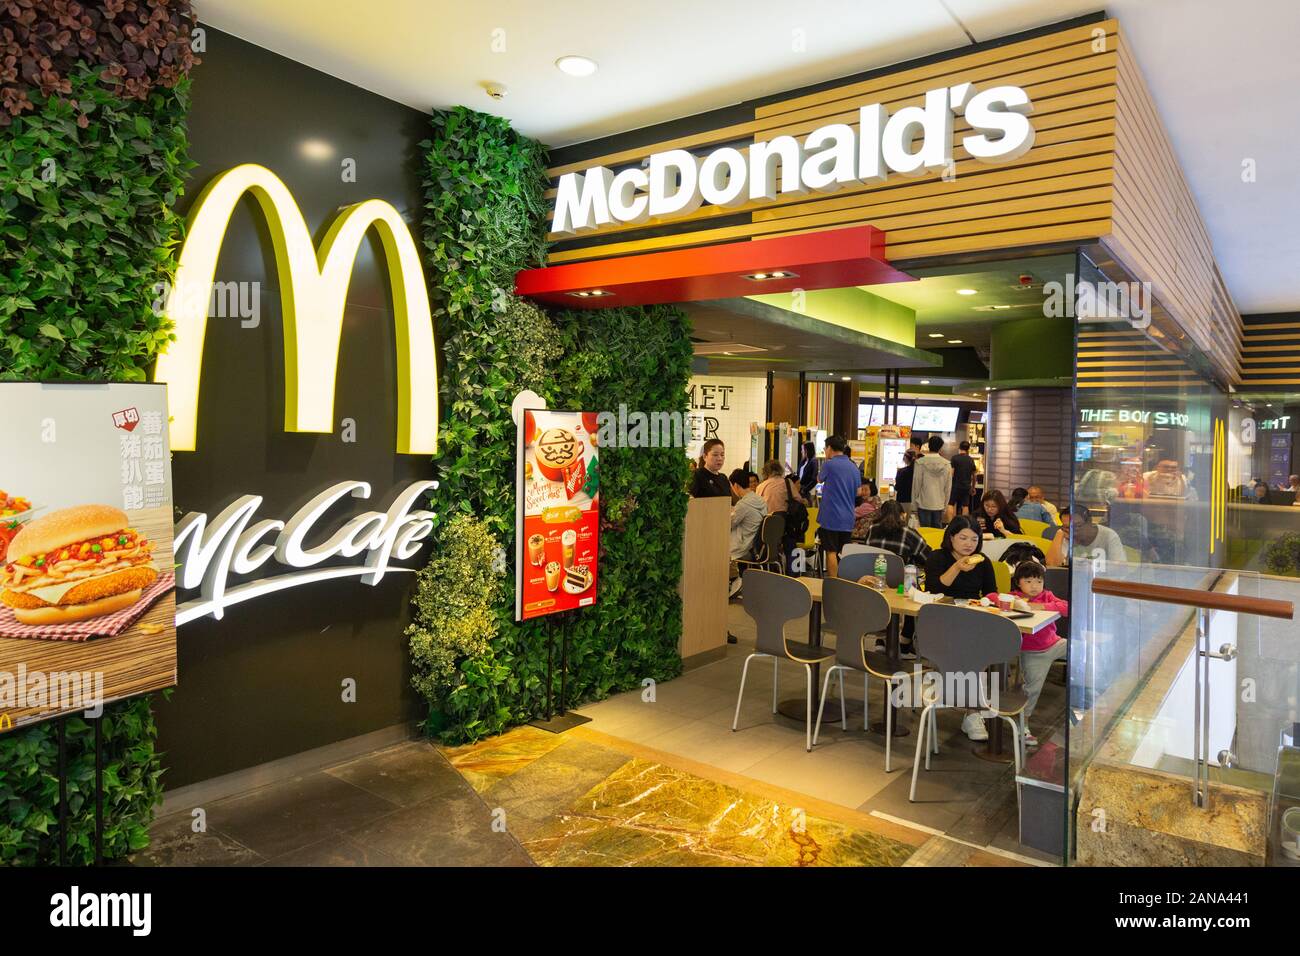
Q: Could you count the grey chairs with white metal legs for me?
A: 3